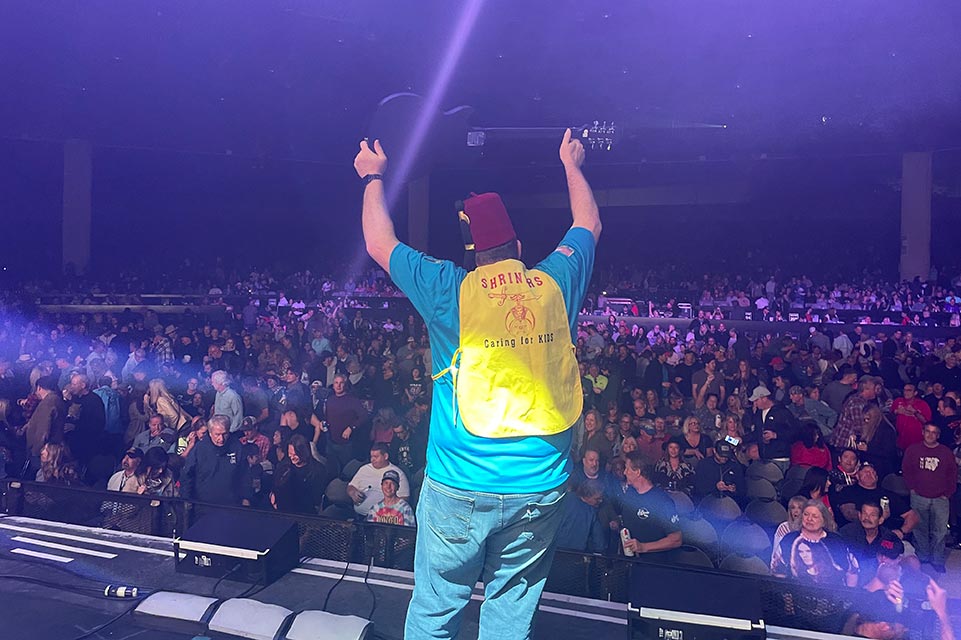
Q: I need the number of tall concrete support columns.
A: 3